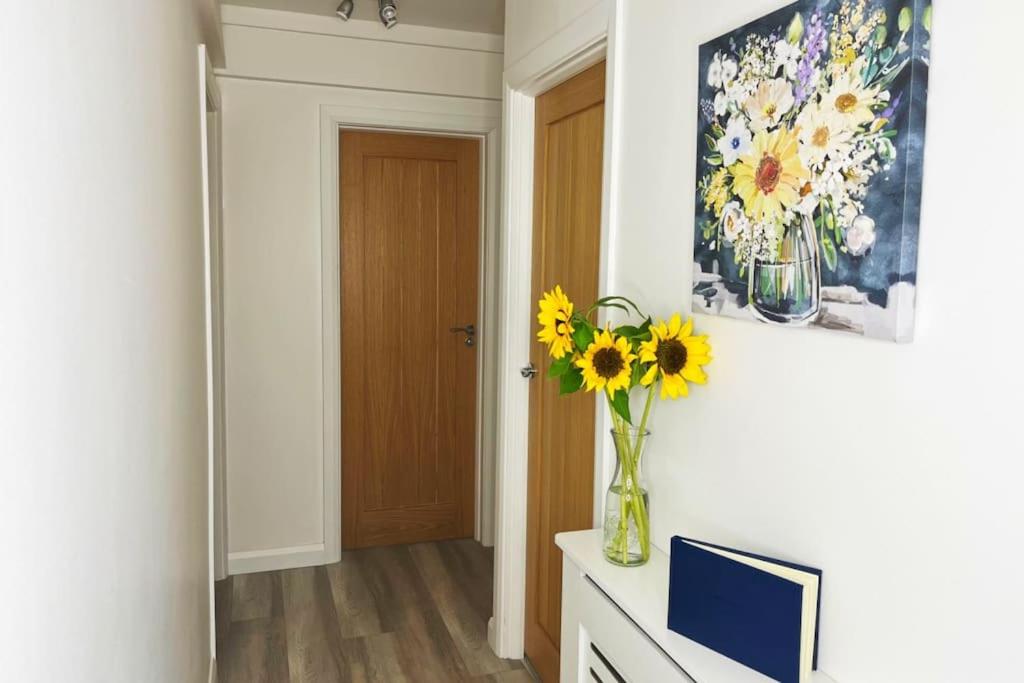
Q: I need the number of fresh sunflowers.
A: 3